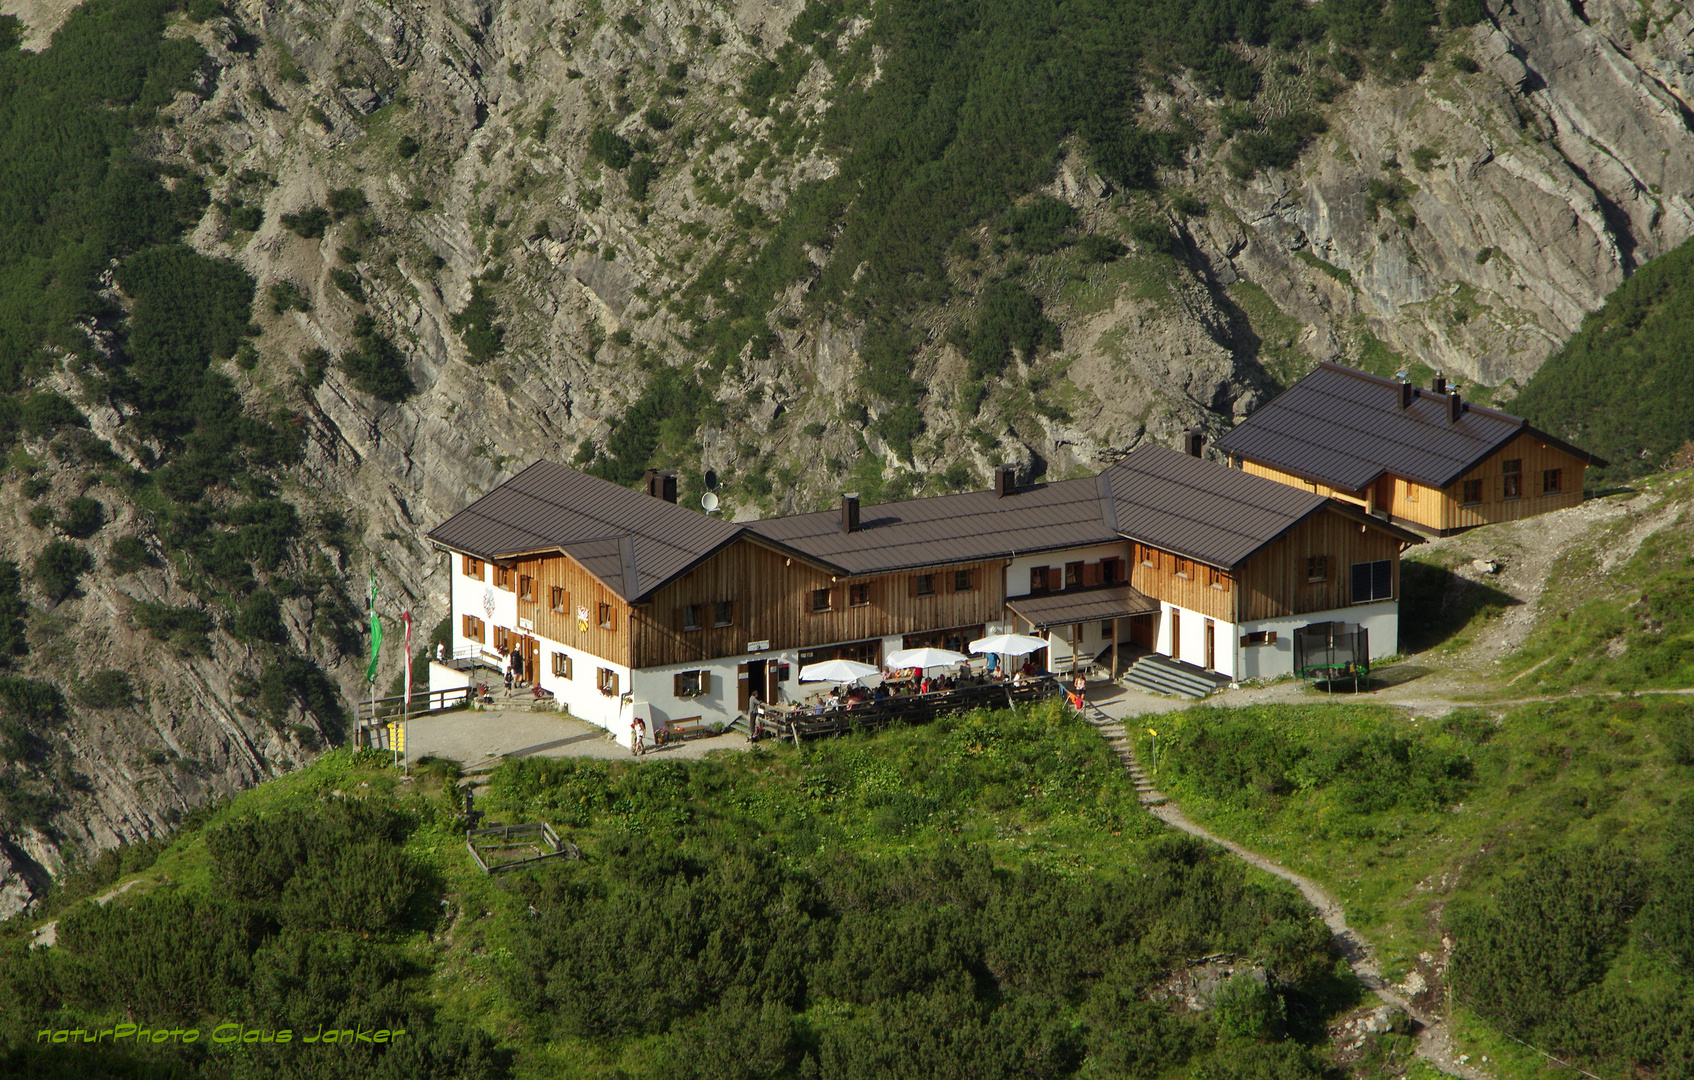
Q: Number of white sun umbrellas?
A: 3